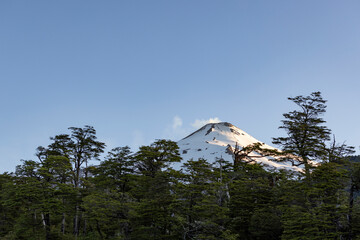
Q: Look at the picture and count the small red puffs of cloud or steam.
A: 0